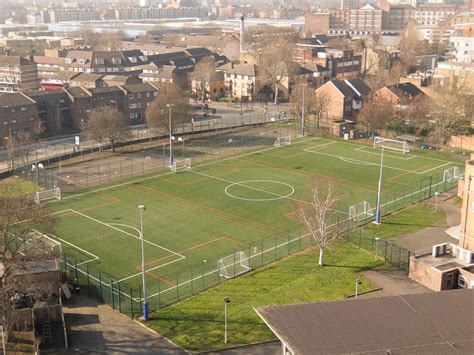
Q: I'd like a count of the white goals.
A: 8